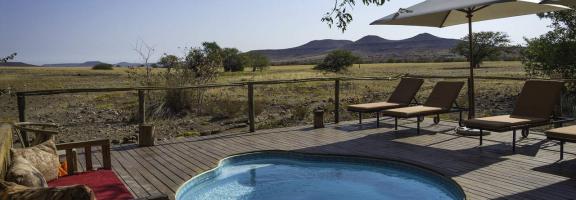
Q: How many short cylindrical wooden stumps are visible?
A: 2